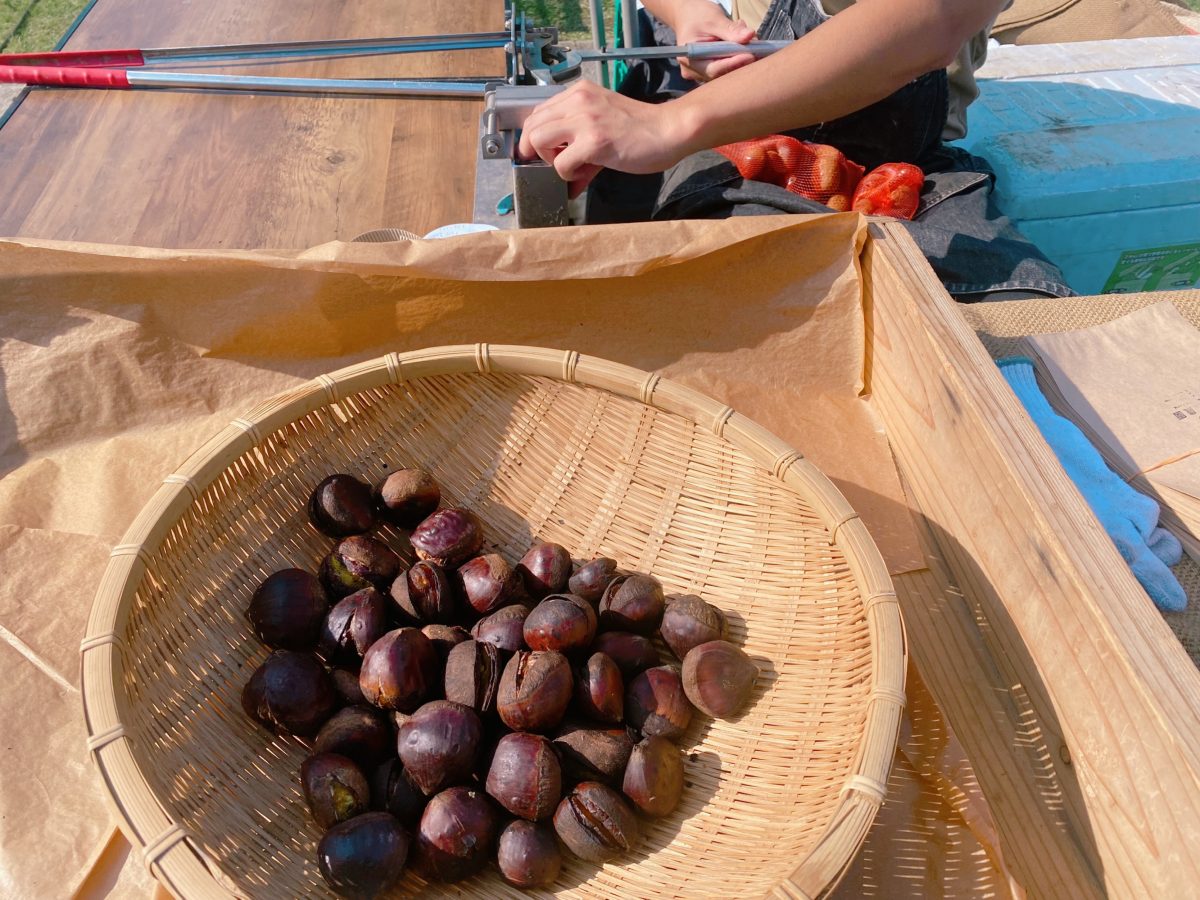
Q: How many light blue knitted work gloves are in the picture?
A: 1